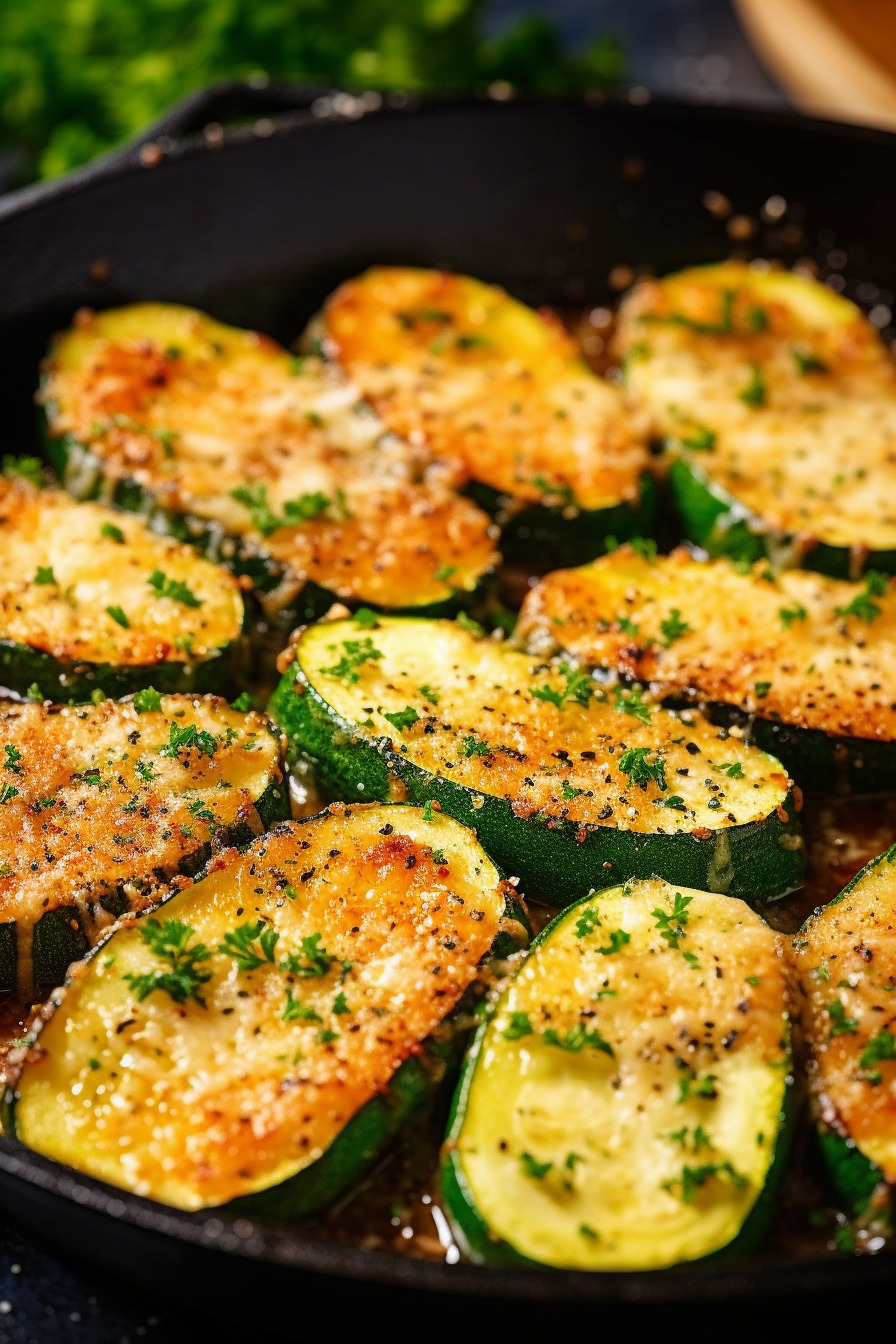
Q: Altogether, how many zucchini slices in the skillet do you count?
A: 10